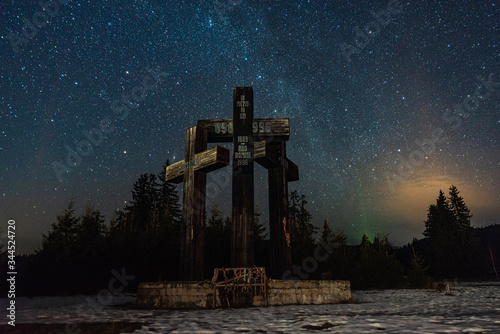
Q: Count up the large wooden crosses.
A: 3